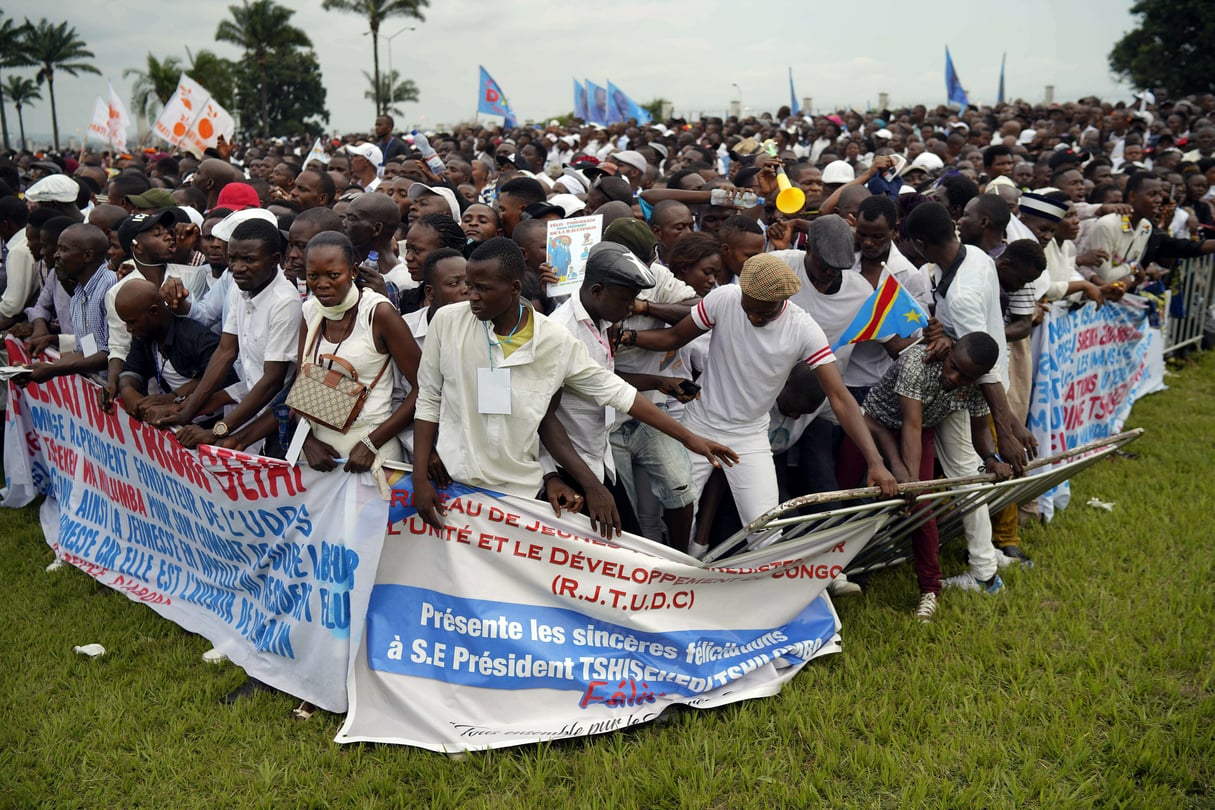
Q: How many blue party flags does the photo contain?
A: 7